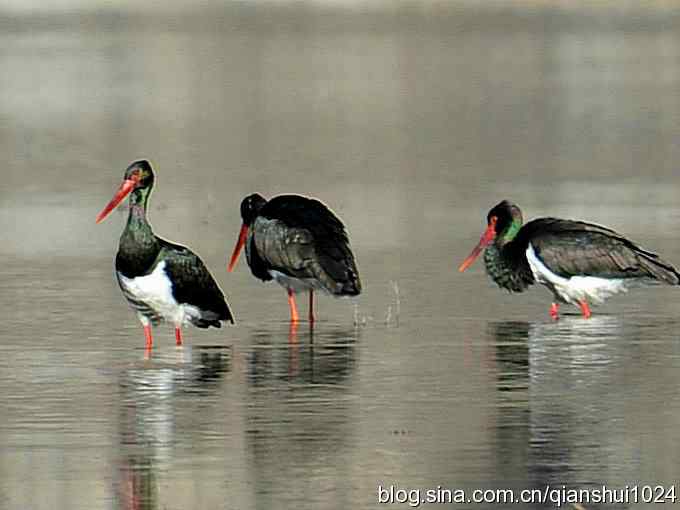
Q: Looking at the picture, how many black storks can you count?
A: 3